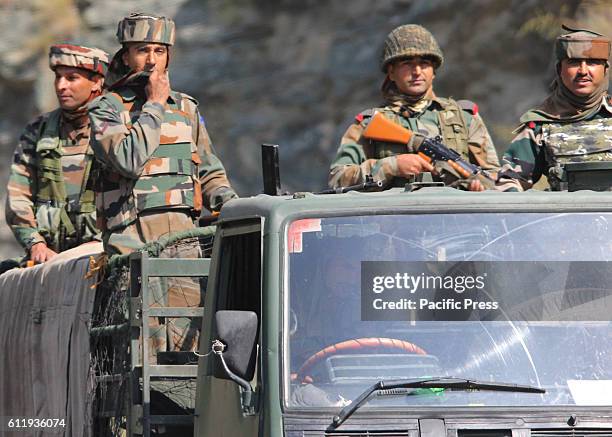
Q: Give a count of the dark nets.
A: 1